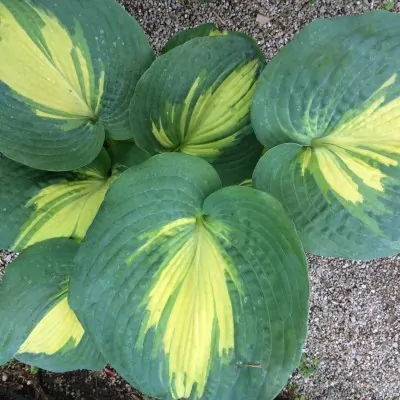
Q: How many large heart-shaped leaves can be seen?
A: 6